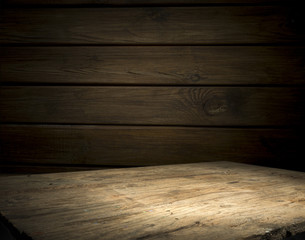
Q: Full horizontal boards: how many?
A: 4